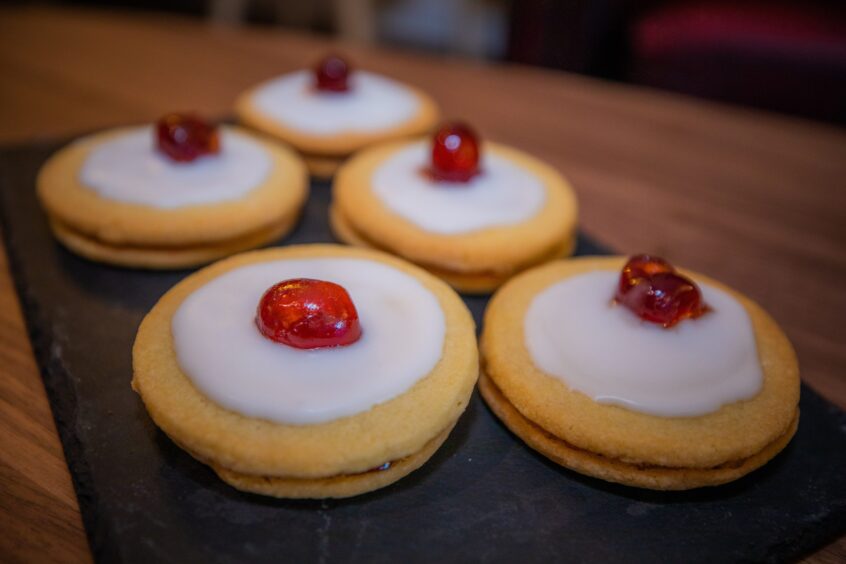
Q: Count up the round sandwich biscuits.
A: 5